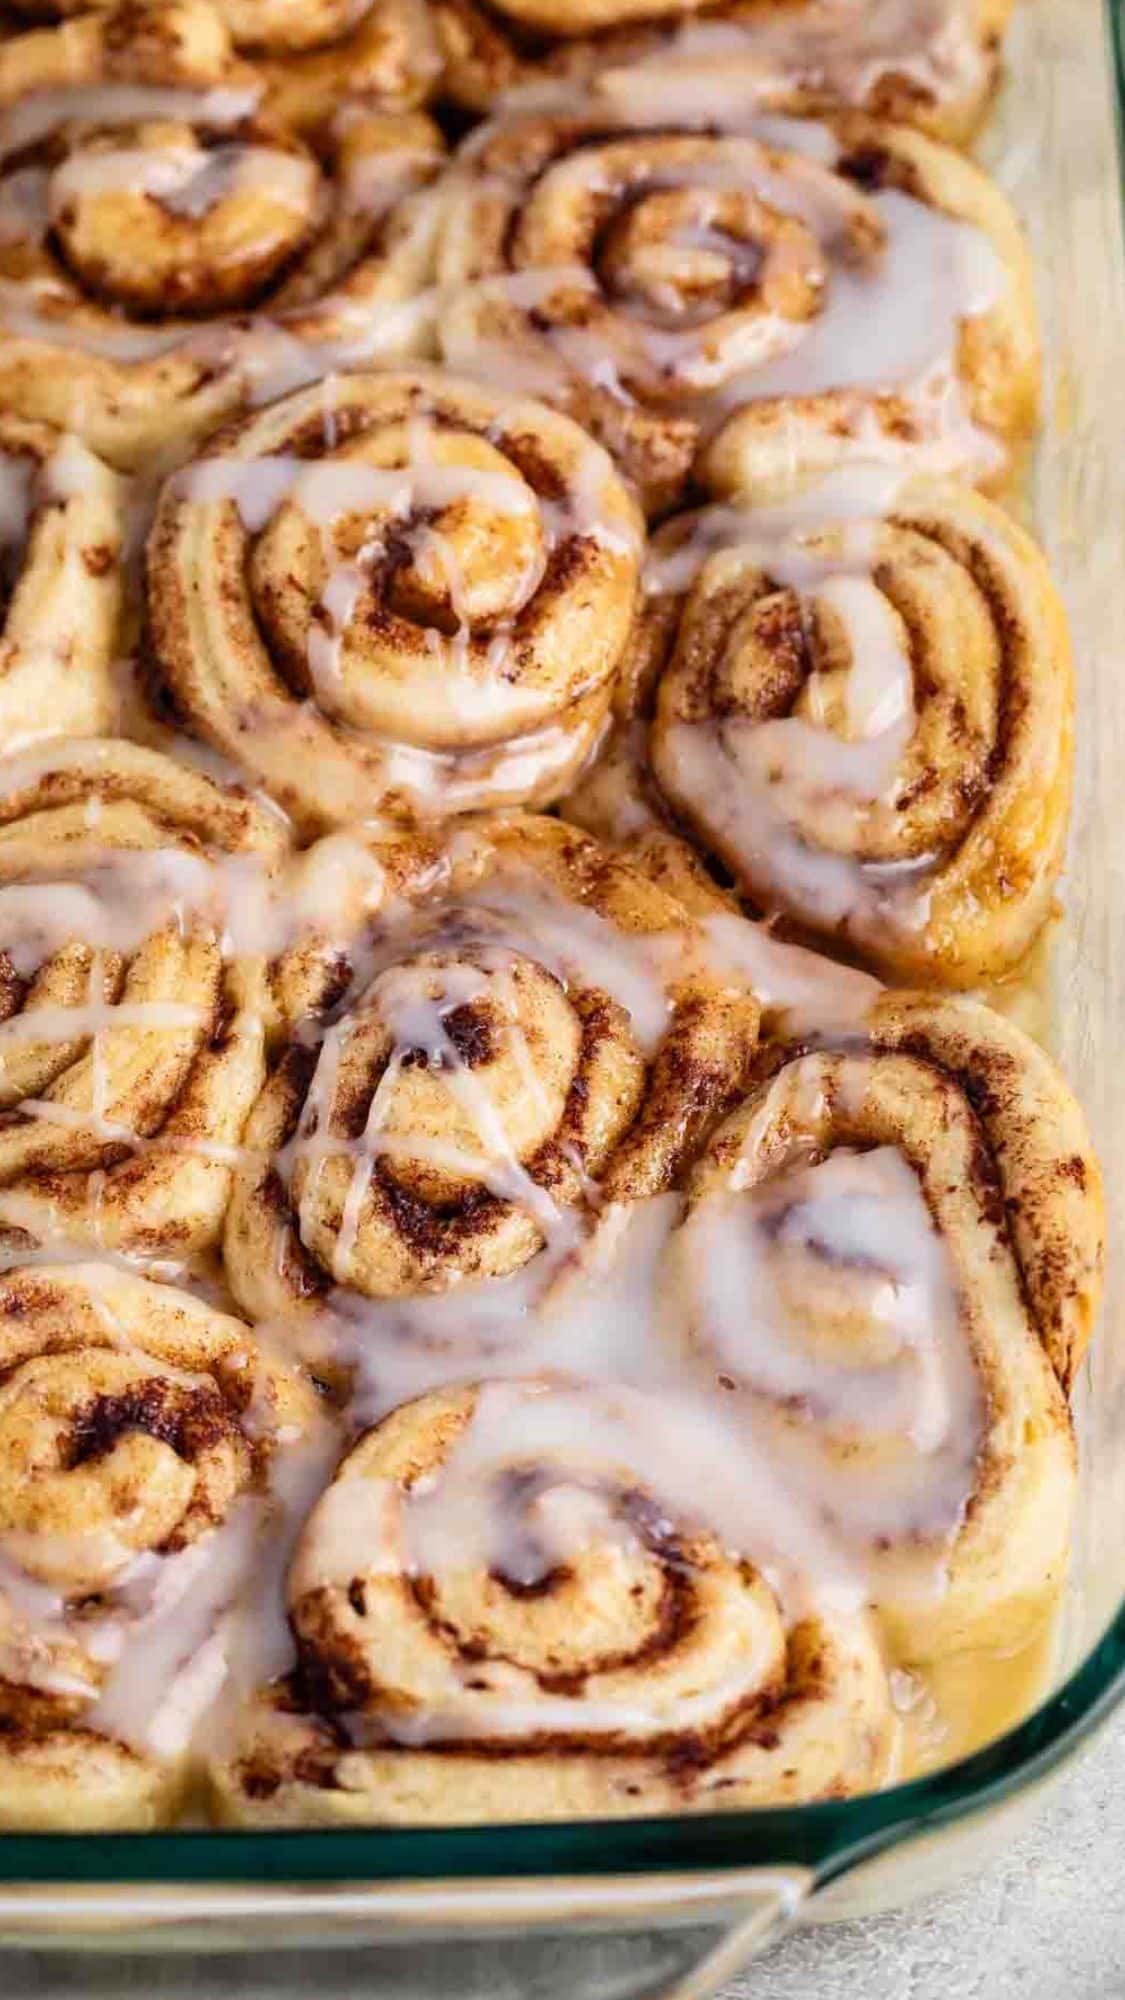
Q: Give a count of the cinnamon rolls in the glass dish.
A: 12